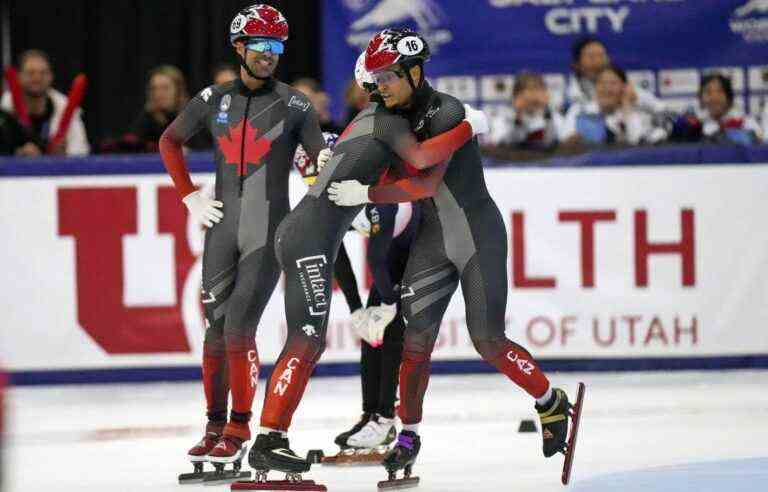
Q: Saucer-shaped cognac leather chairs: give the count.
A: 0